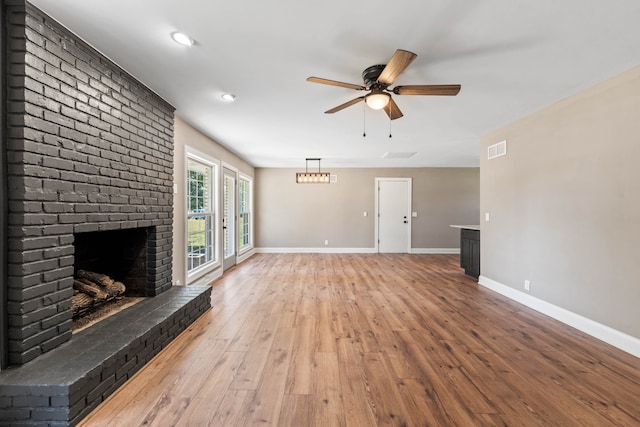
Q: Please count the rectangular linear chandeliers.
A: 1